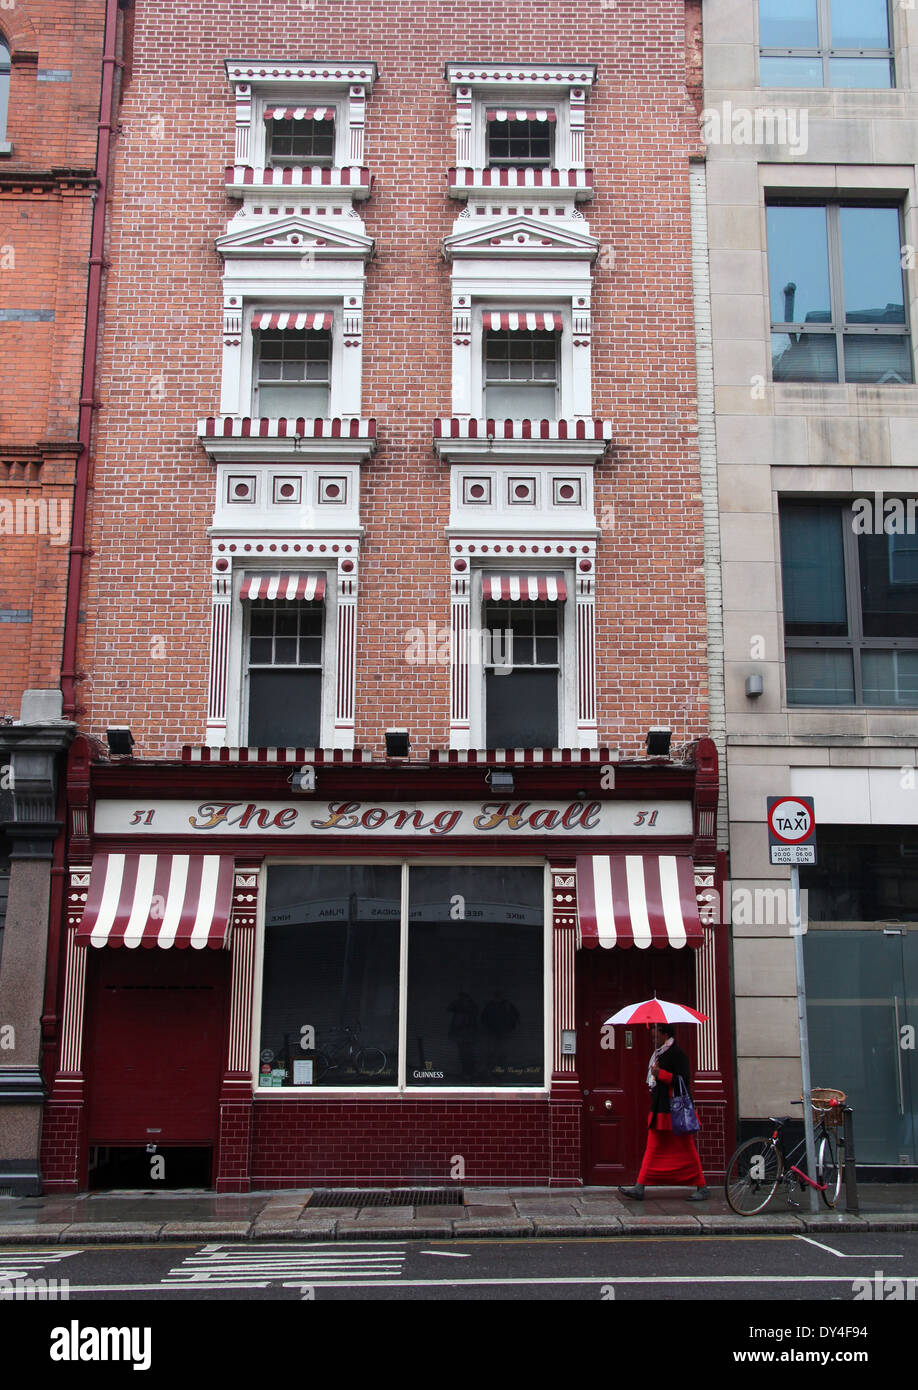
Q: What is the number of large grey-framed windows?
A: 3